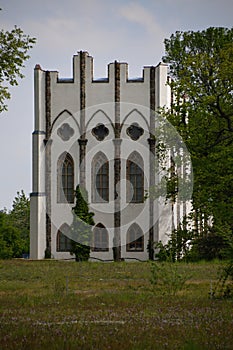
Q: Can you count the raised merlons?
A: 4